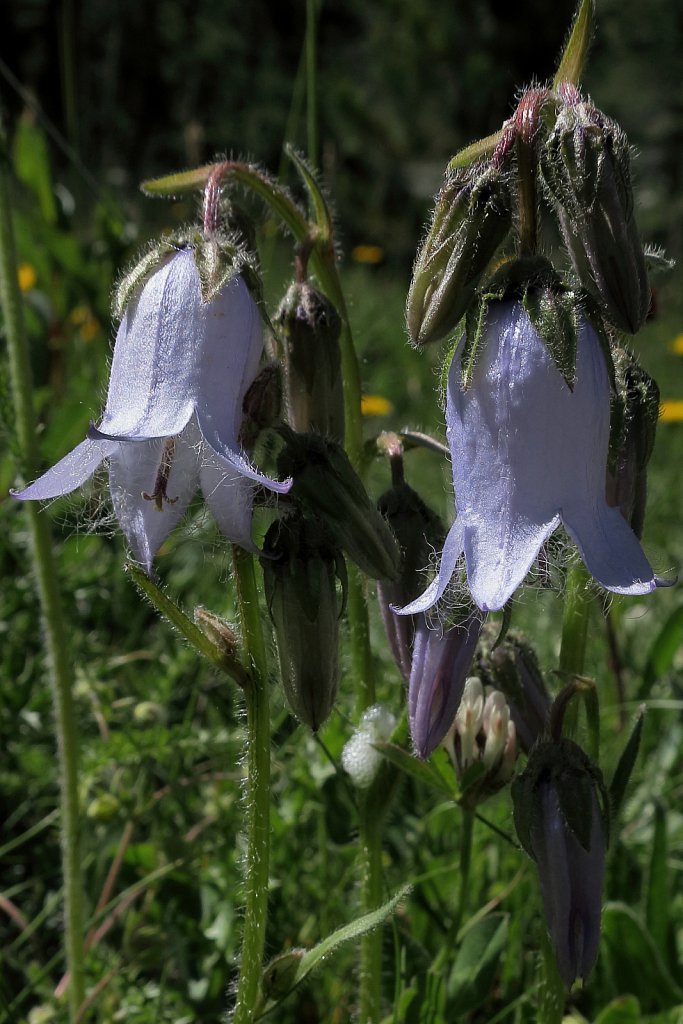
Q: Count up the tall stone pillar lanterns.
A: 0